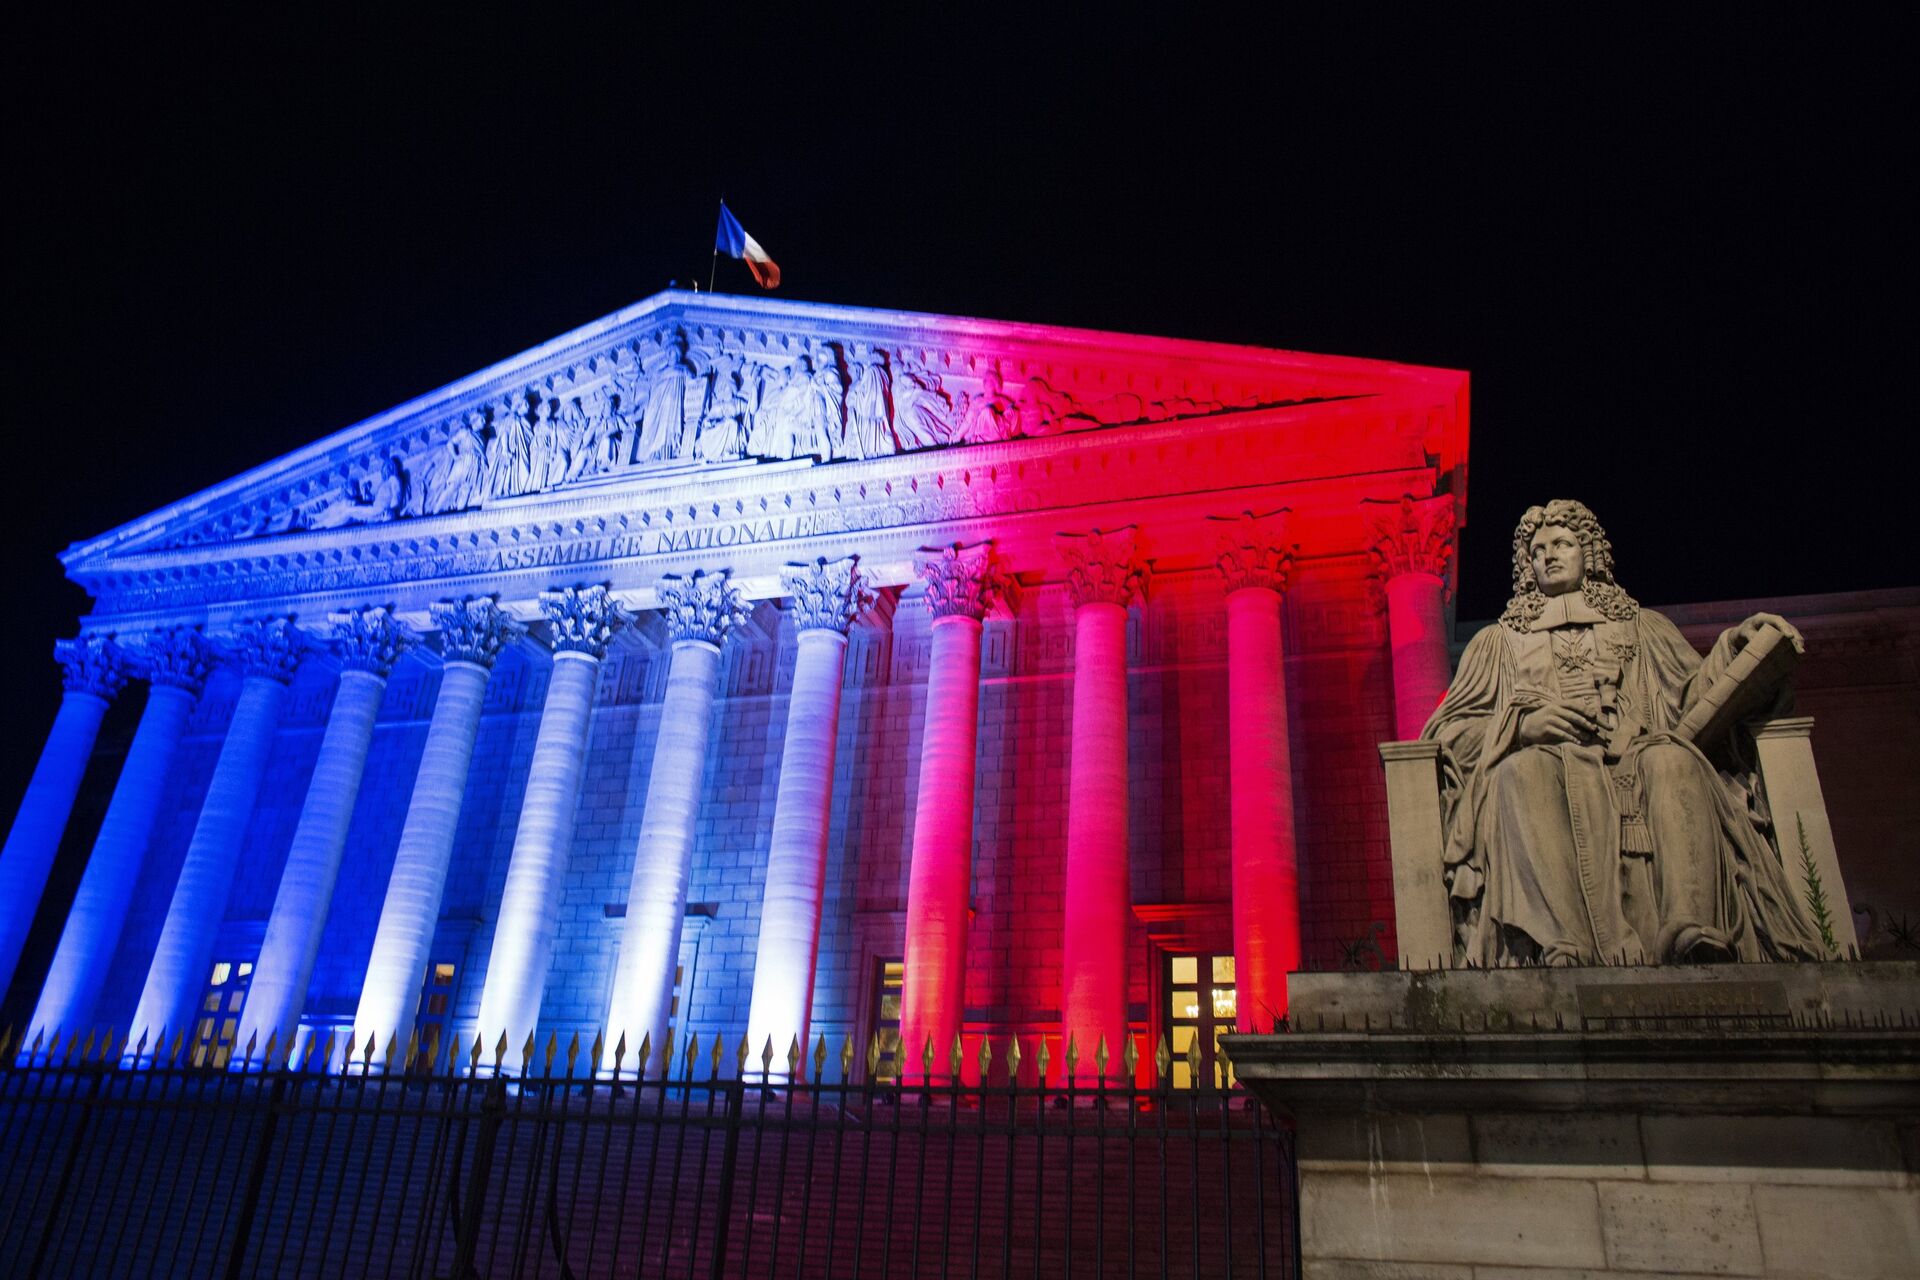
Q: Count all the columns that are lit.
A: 12